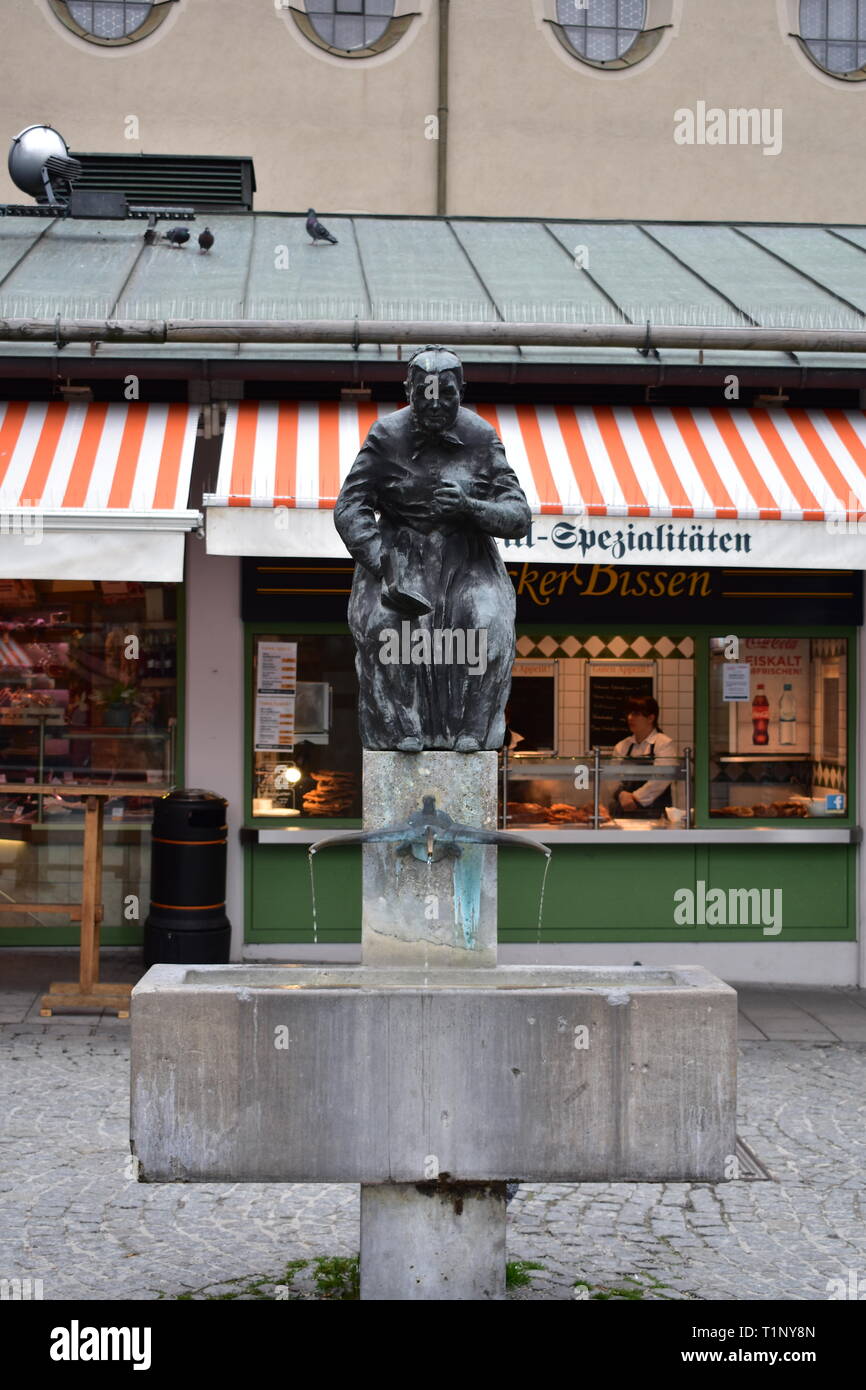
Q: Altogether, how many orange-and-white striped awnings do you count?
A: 2